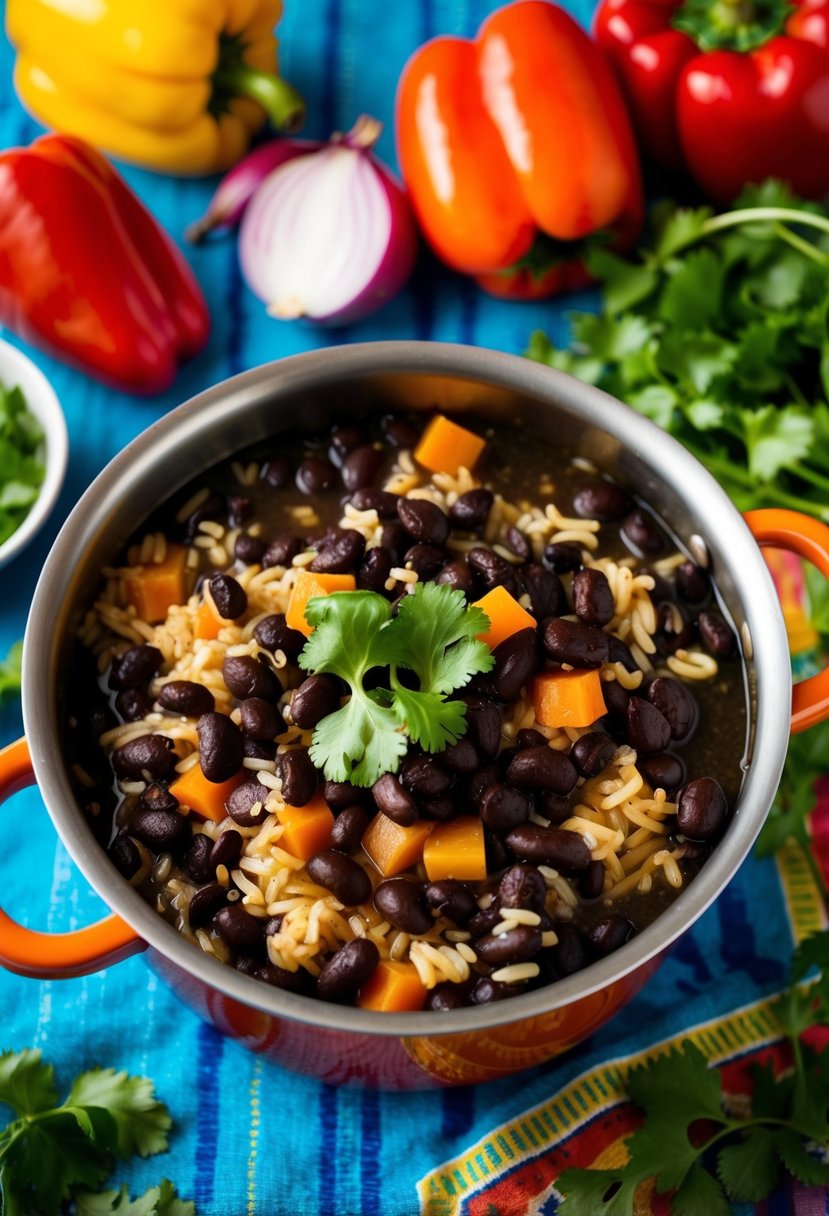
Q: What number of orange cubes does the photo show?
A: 11